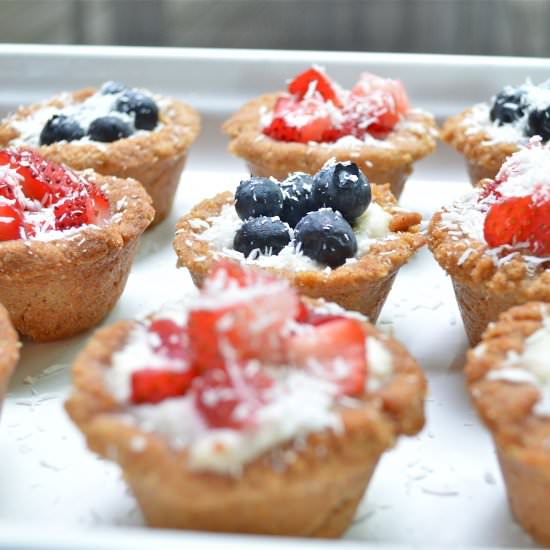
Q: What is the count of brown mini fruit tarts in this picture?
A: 9